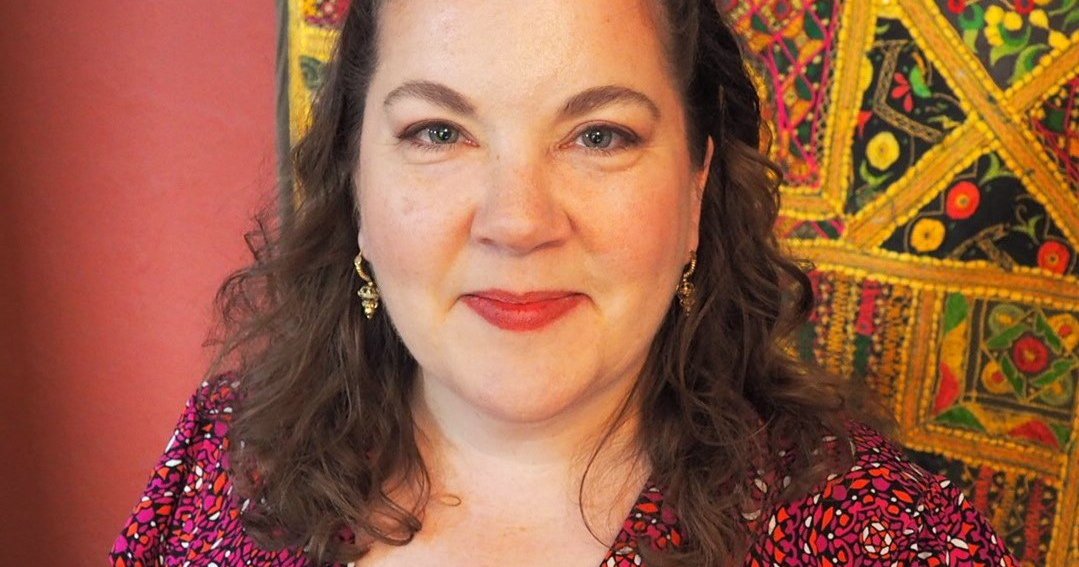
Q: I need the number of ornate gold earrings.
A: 2